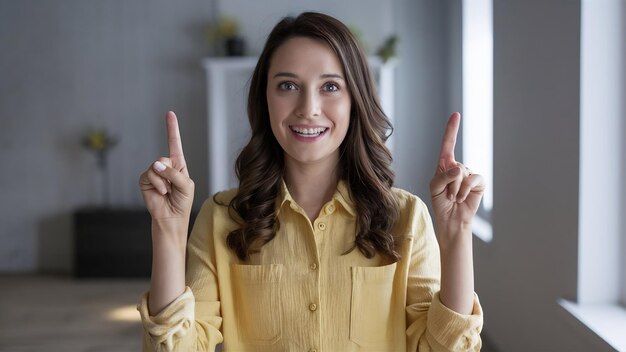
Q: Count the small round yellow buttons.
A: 5